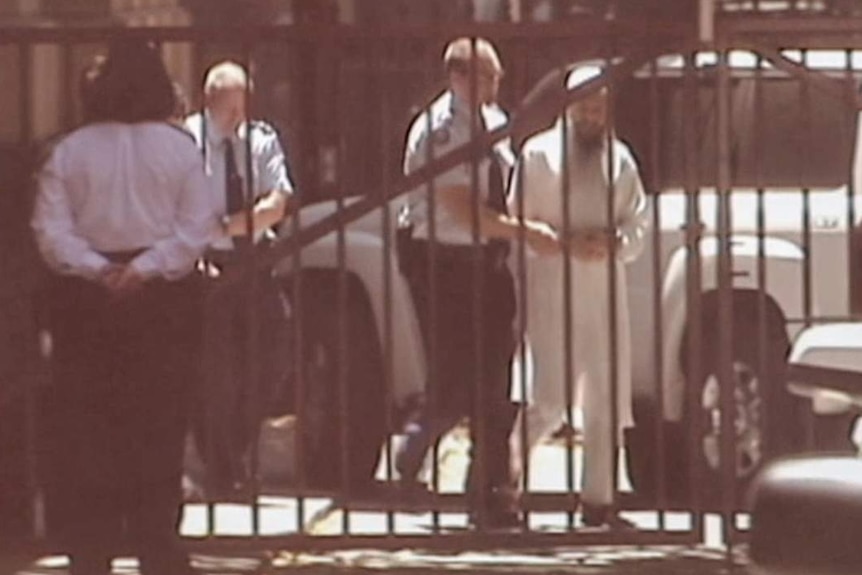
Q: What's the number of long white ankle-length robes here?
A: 1